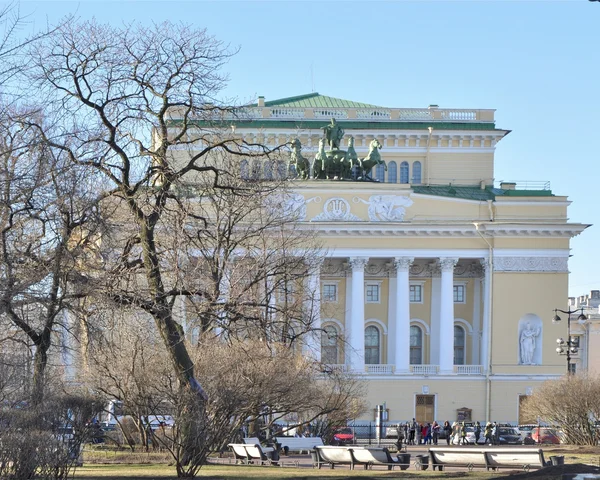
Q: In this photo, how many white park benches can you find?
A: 5